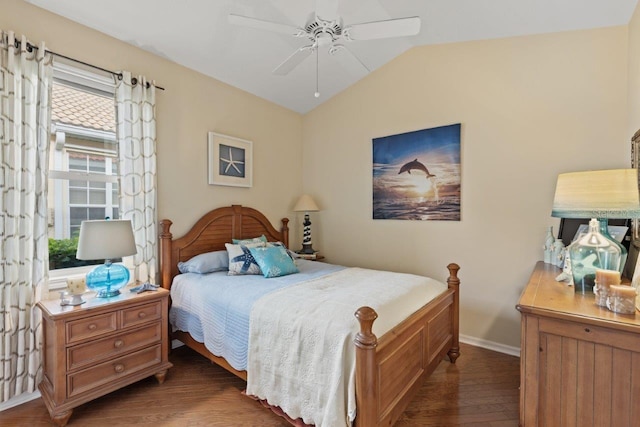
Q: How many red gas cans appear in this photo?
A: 0